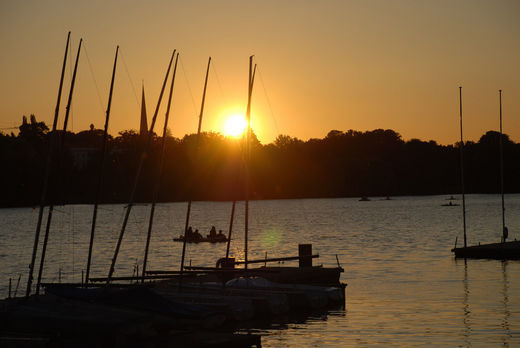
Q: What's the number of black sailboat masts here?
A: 10